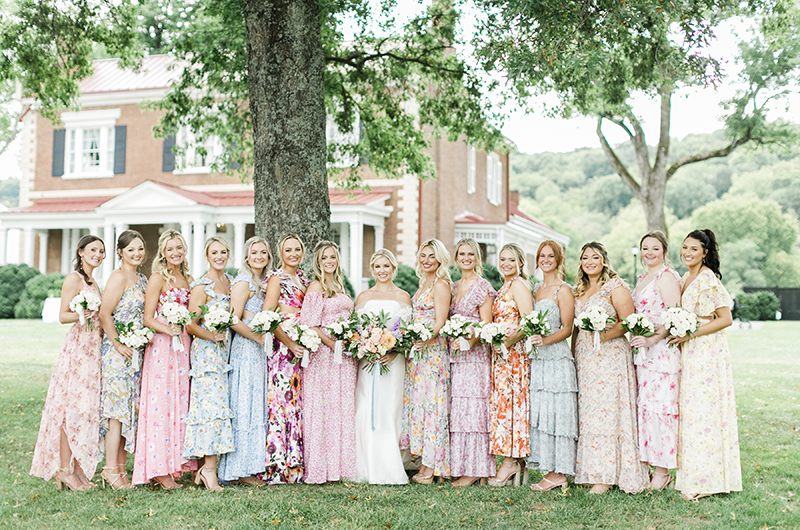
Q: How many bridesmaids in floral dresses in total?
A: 14